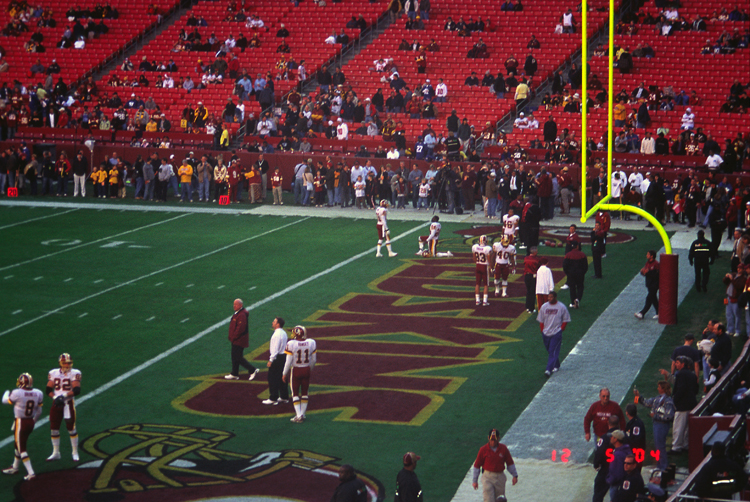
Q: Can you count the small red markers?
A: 2